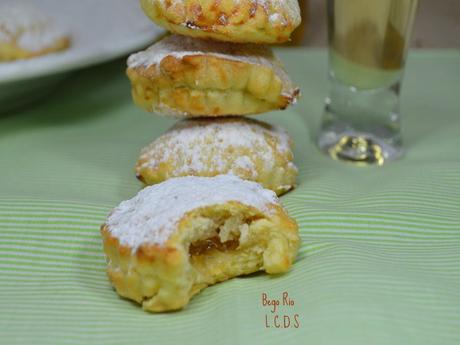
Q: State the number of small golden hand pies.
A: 5